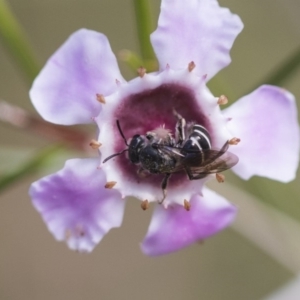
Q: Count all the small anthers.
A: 10